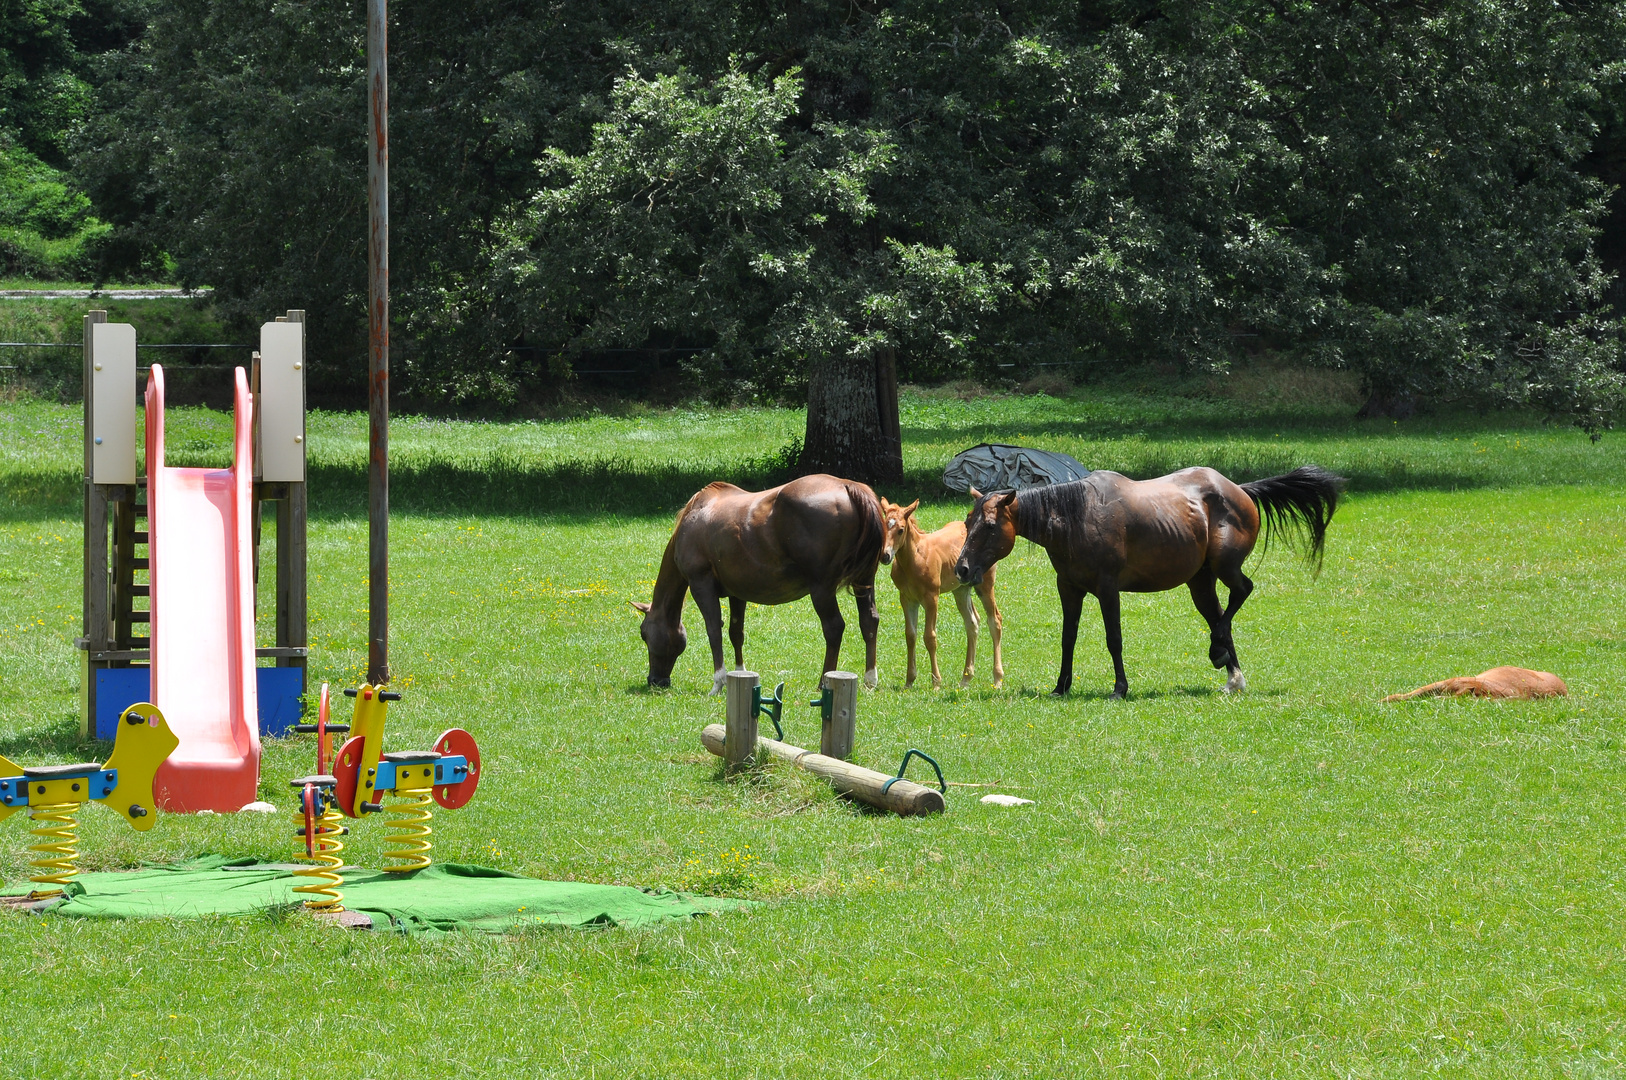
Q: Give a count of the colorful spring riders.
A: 3